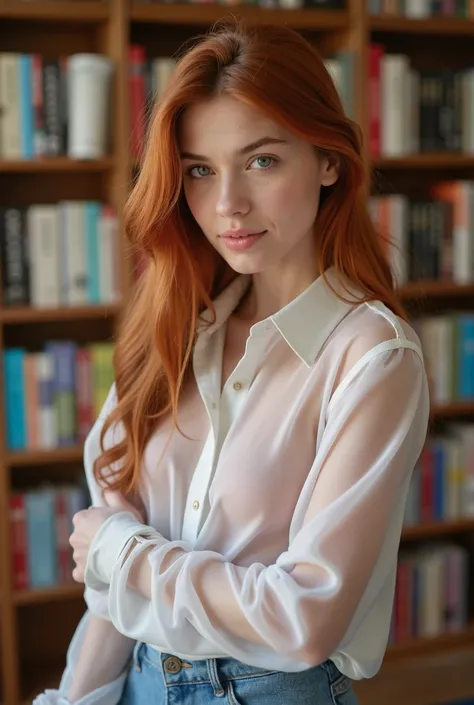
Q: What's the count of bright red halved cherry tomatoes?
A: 0